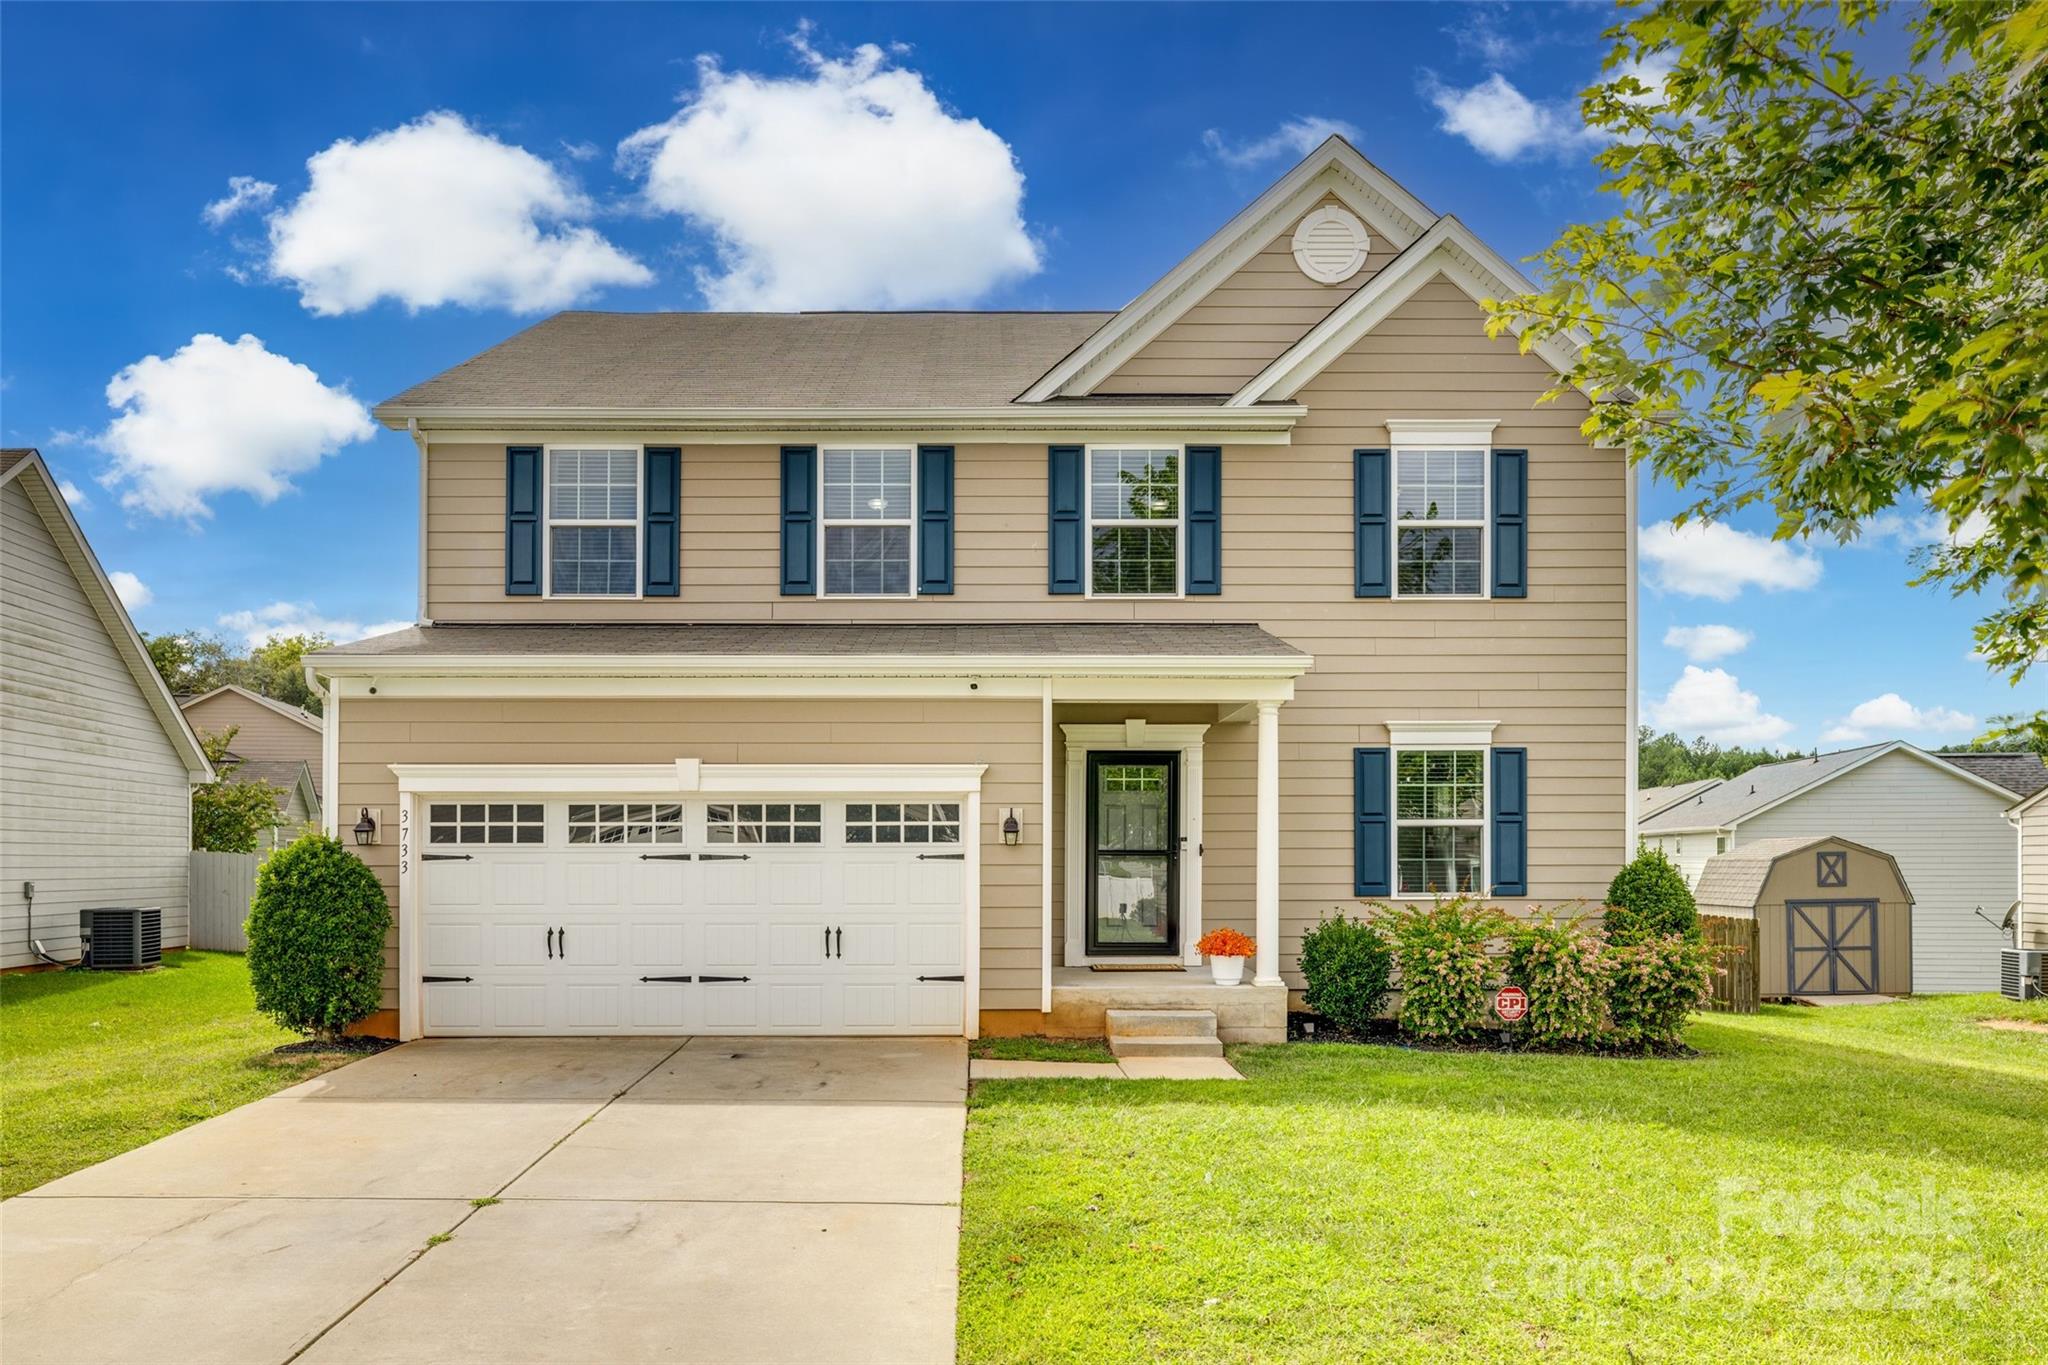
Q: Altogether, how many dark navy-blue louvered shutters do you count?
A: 10